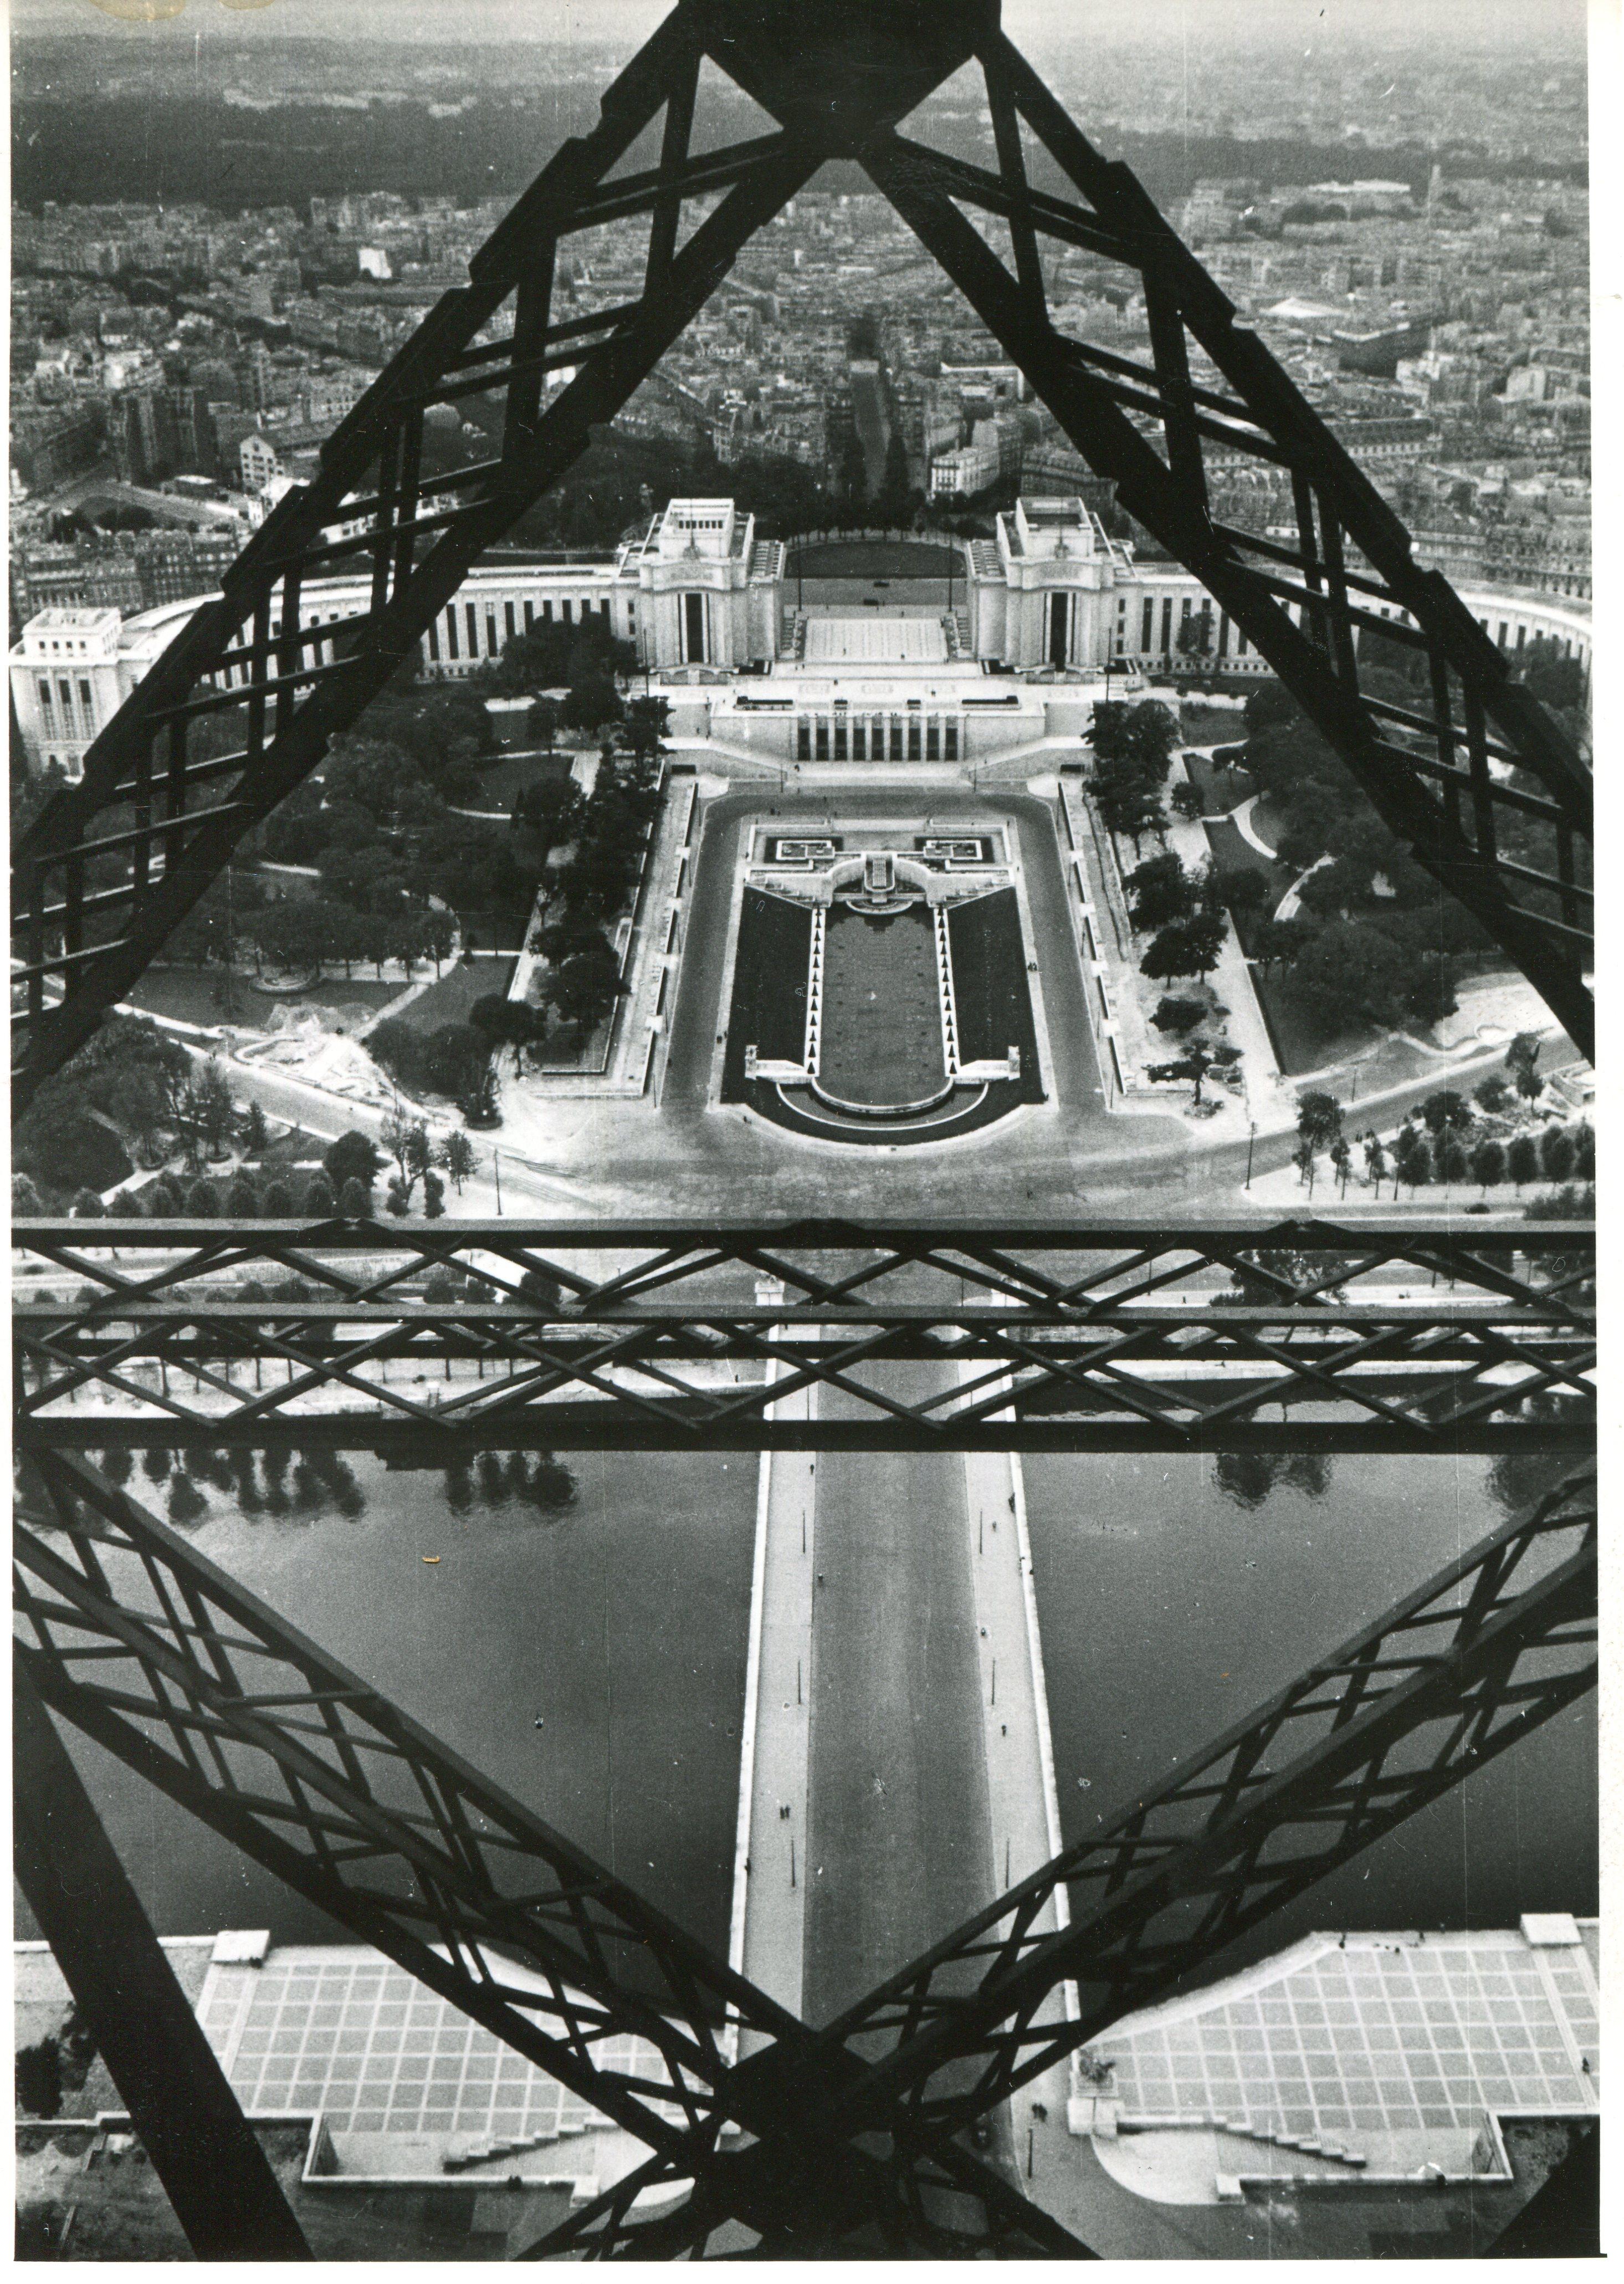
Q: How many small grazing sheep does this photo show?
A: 0